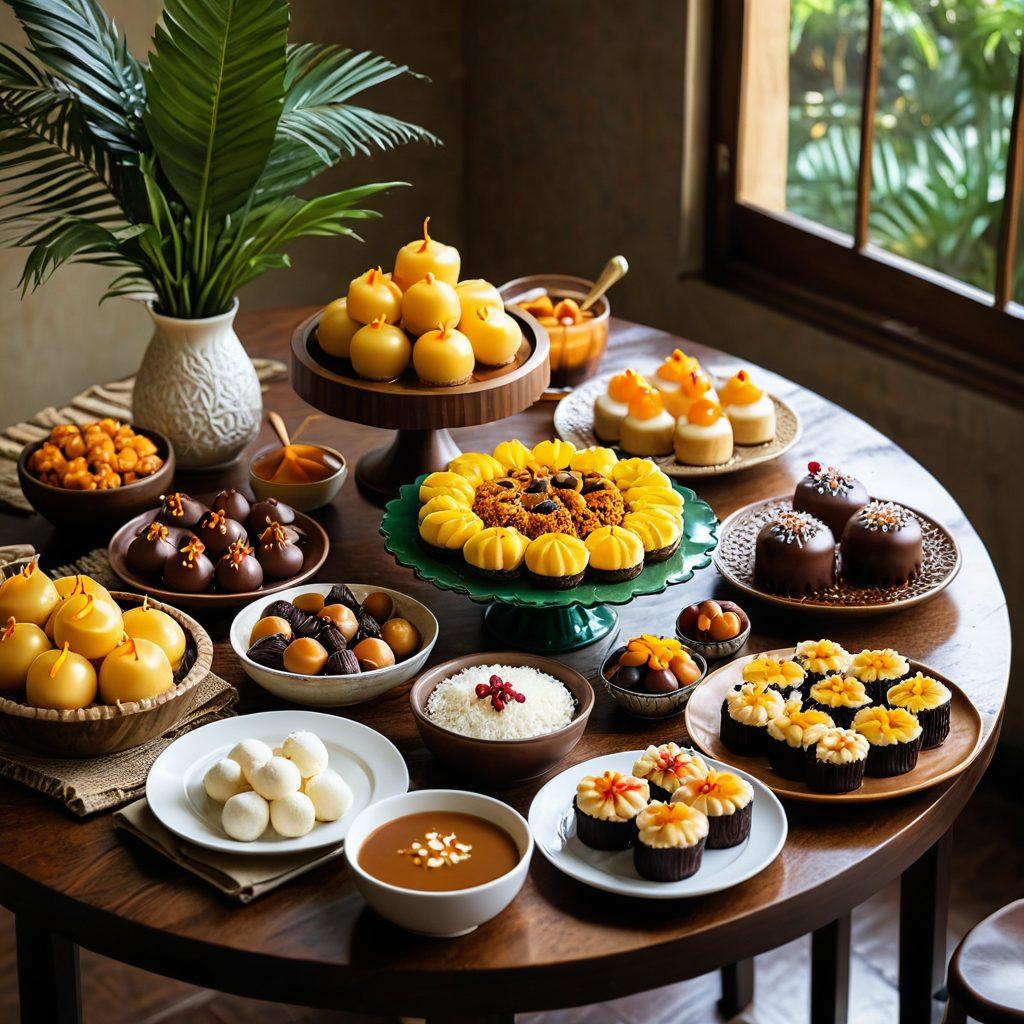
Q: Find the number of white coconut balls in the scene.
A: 7